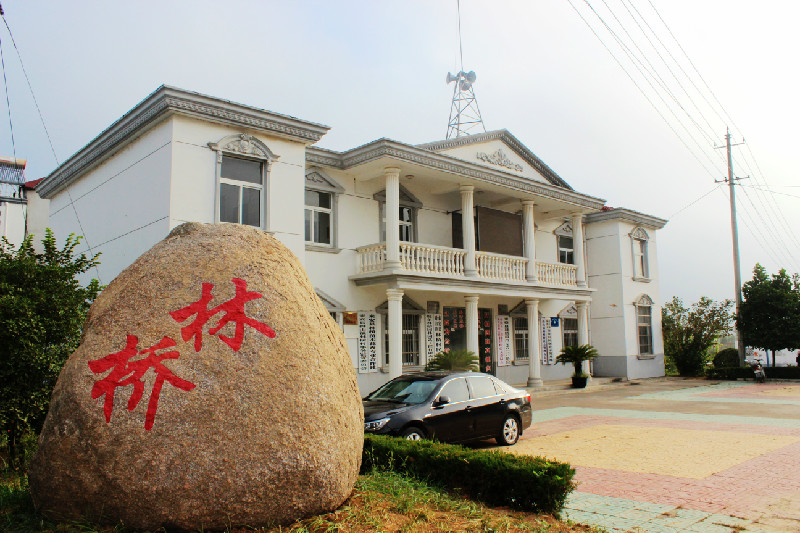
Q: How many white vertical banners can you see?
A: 8